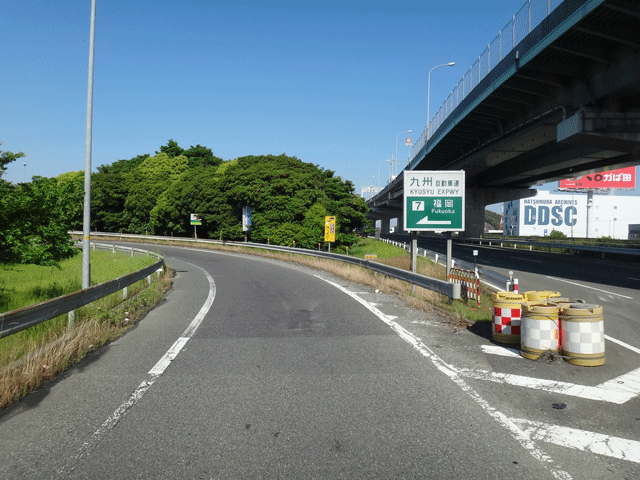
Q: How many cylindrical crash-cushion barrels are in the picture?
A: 5